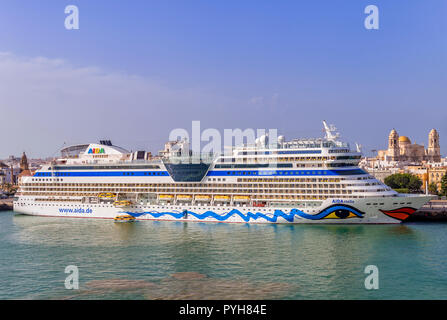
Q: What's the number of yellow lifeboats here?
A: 8